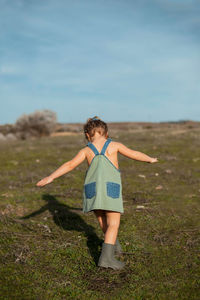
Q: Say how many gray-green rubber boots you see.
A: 2